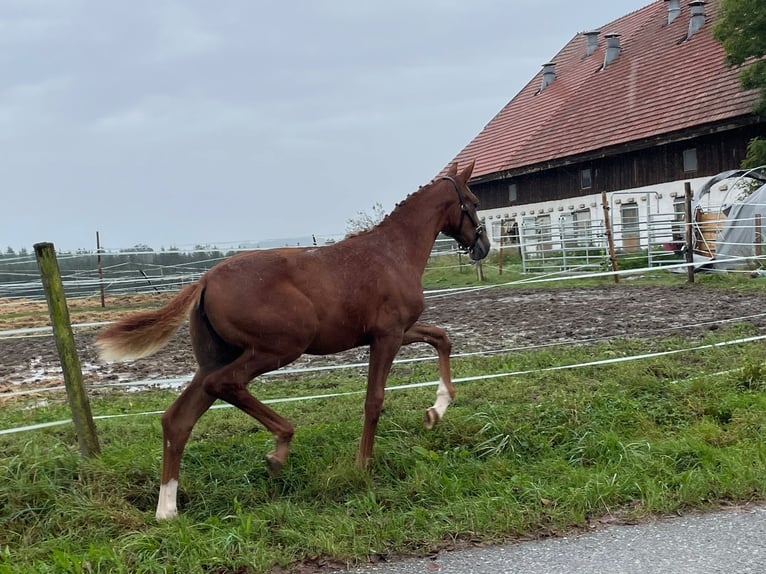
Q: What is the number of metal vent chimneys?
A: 5